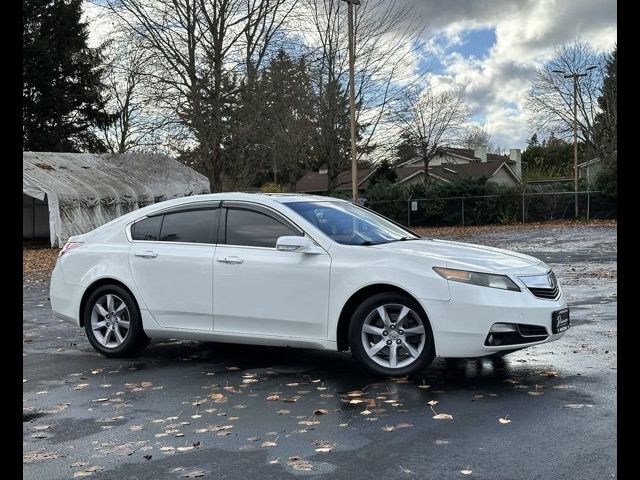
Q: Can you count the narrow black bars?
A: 2